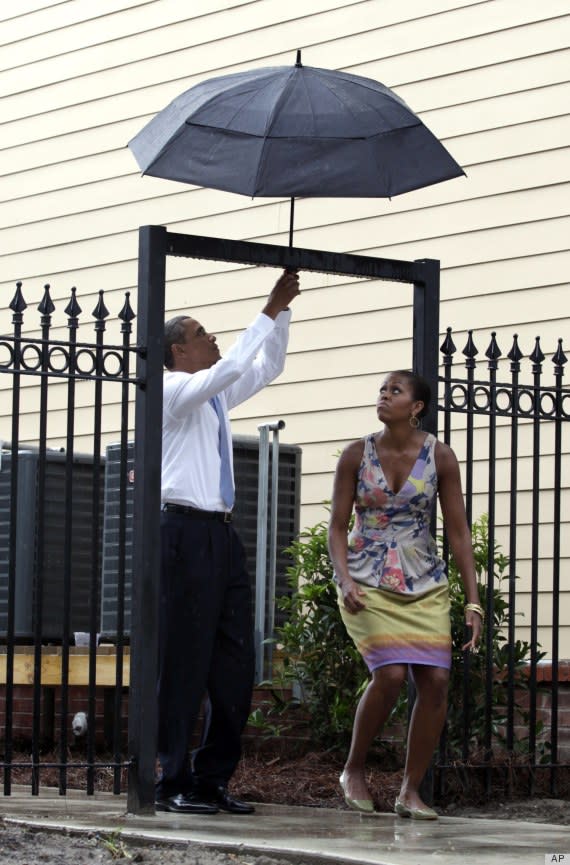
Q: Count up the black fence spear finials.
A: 11